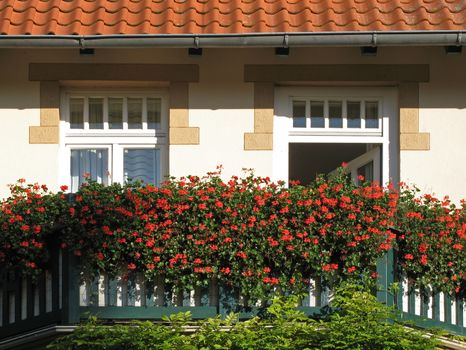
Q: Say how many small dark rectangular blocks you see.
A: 5